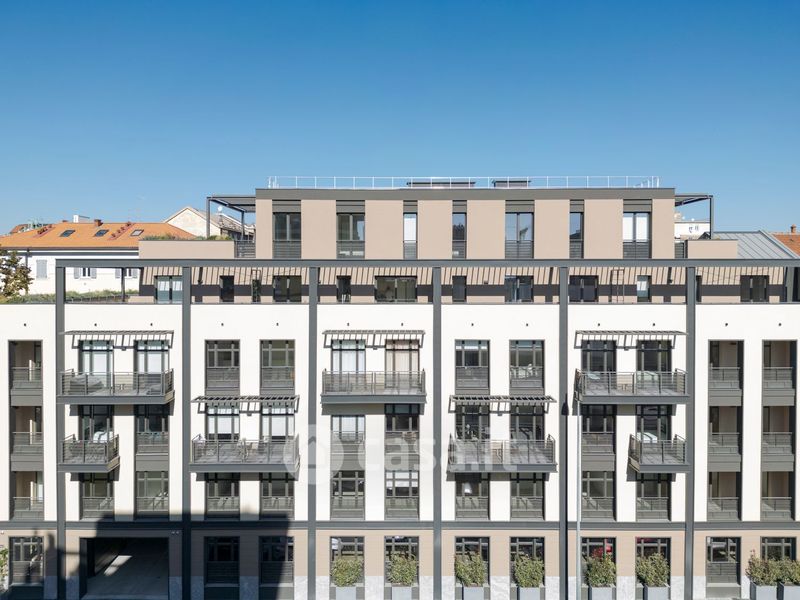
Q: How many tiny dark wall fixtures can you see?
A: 13